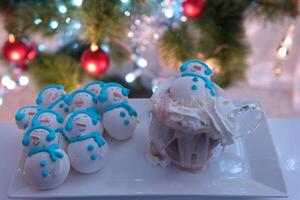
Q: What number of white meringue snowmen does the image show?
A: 9